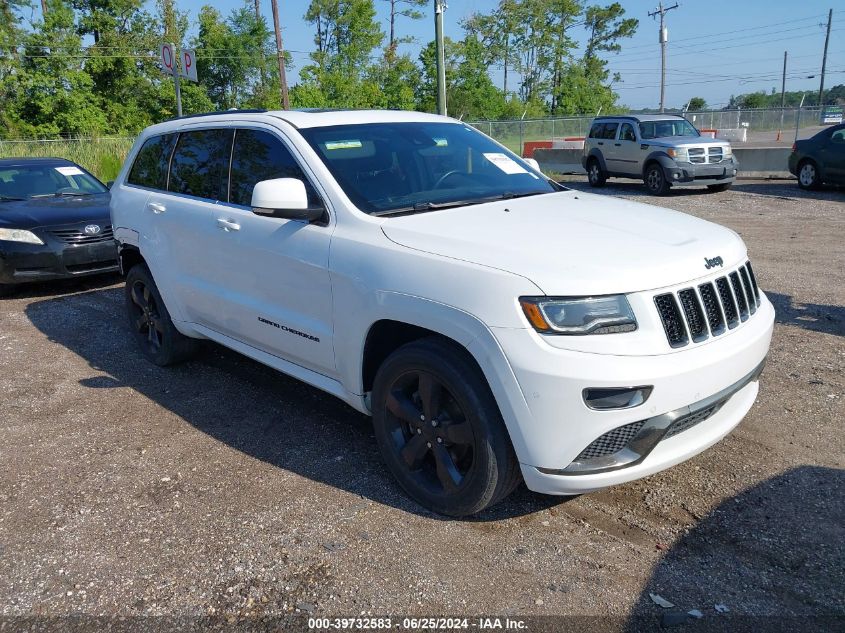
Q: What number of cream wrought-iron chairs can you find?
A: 0